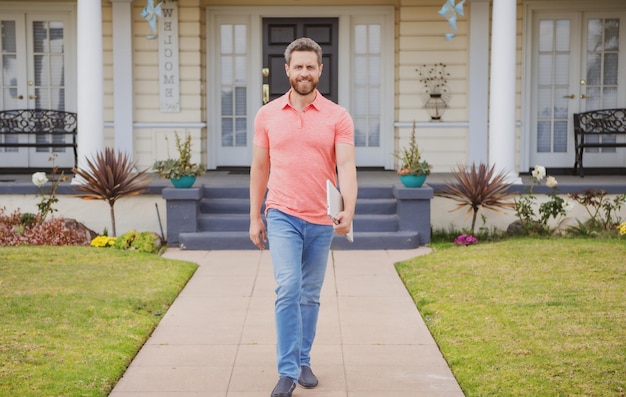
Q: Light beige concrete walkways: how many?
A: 1